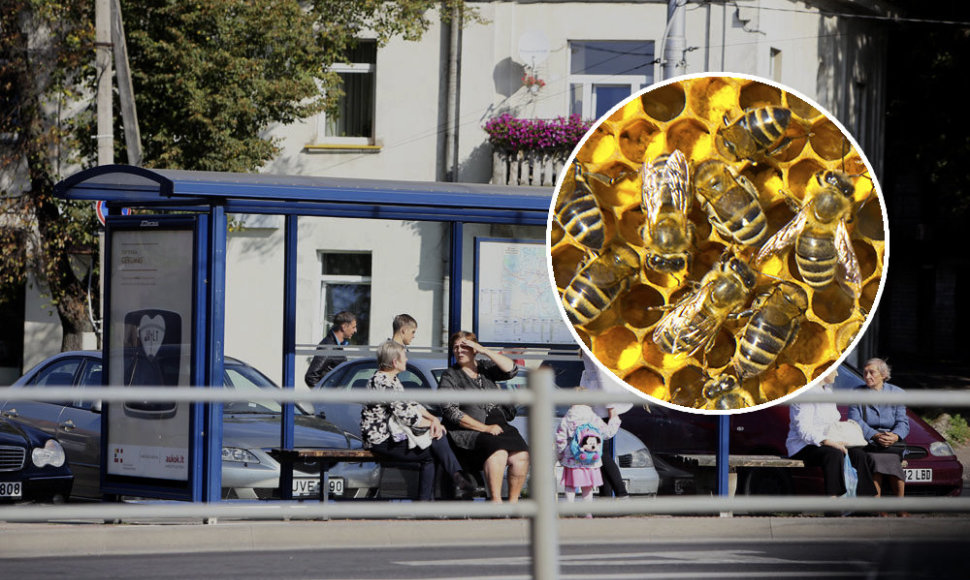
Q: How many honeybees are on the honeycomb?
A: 9